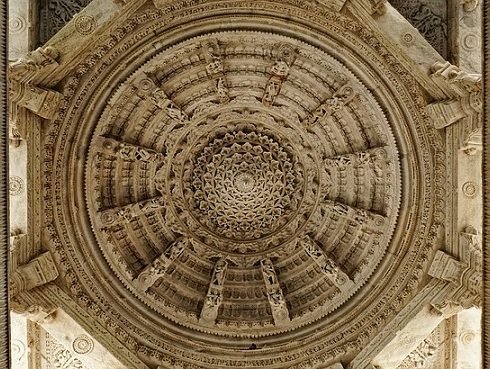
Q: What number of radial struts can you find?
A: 12